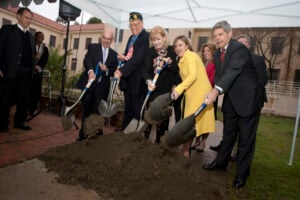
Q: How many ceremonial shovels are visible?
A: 5